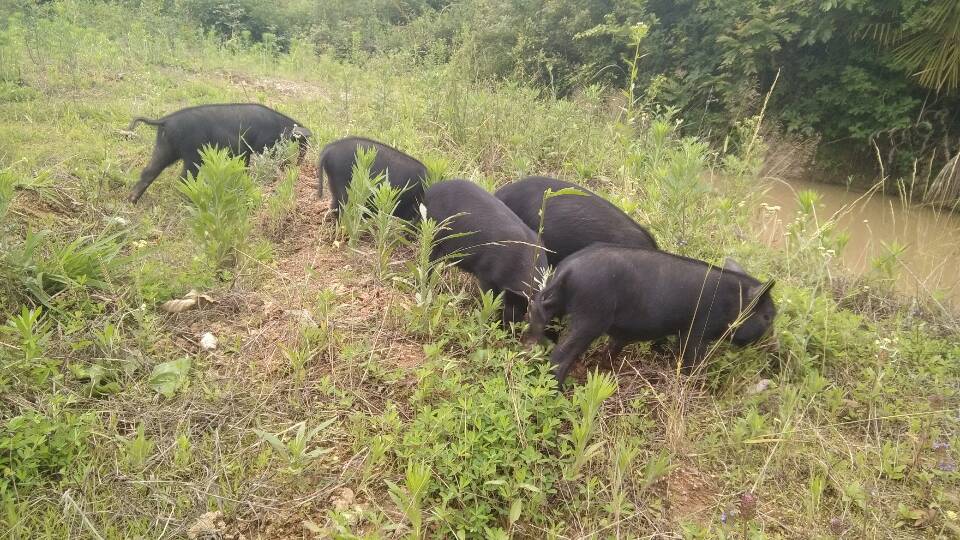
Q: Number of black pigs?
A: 5